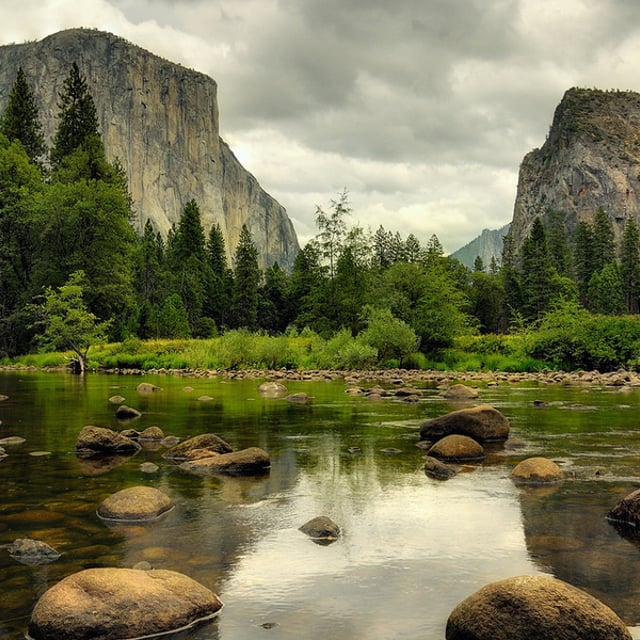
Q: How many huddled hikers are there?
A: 0